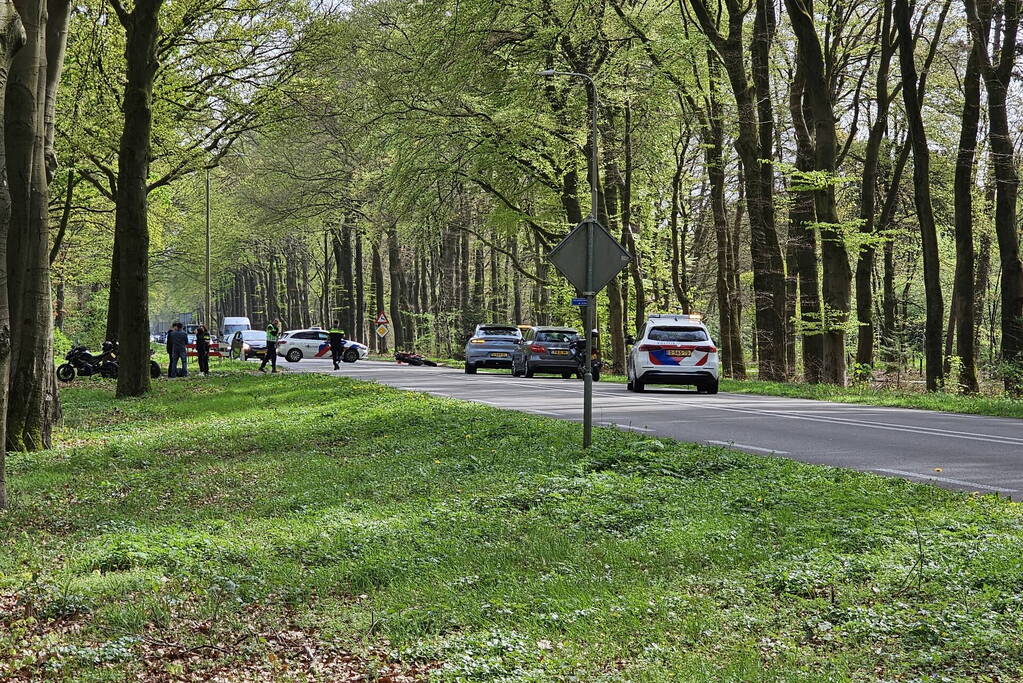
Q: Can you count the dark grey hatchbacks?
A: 1